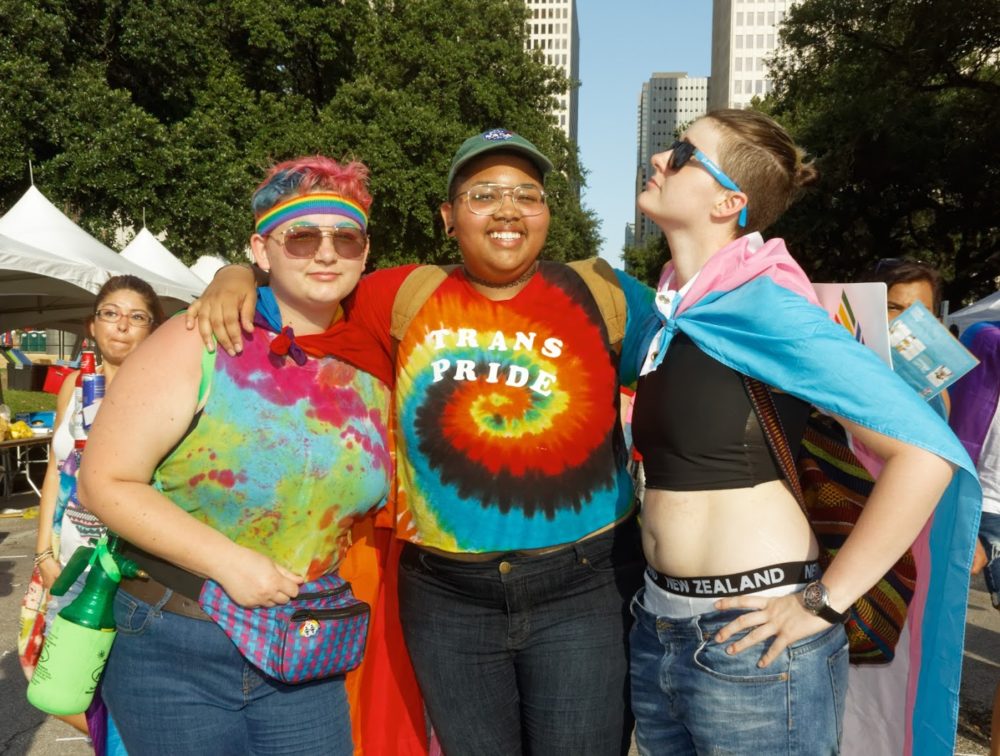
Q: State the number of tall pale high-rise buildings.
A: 3